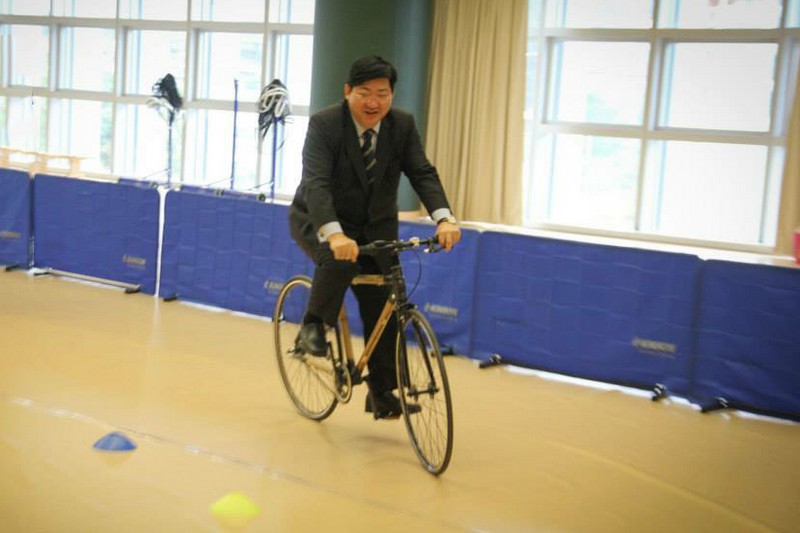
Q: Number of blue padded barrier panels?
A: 6